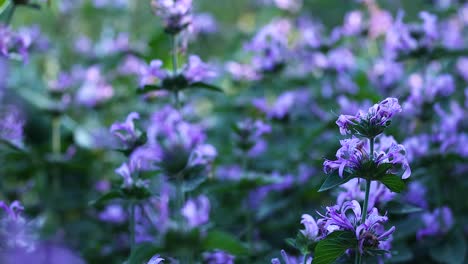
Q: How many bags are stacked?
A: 0